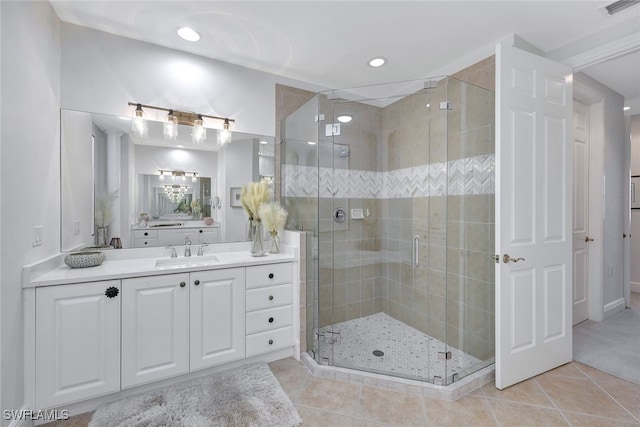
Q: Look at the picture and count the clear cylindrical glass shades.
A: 4